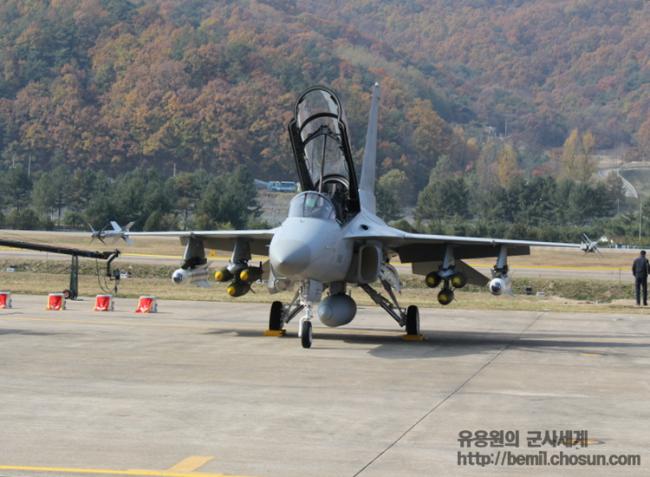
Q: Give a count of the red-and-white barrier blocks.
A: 4